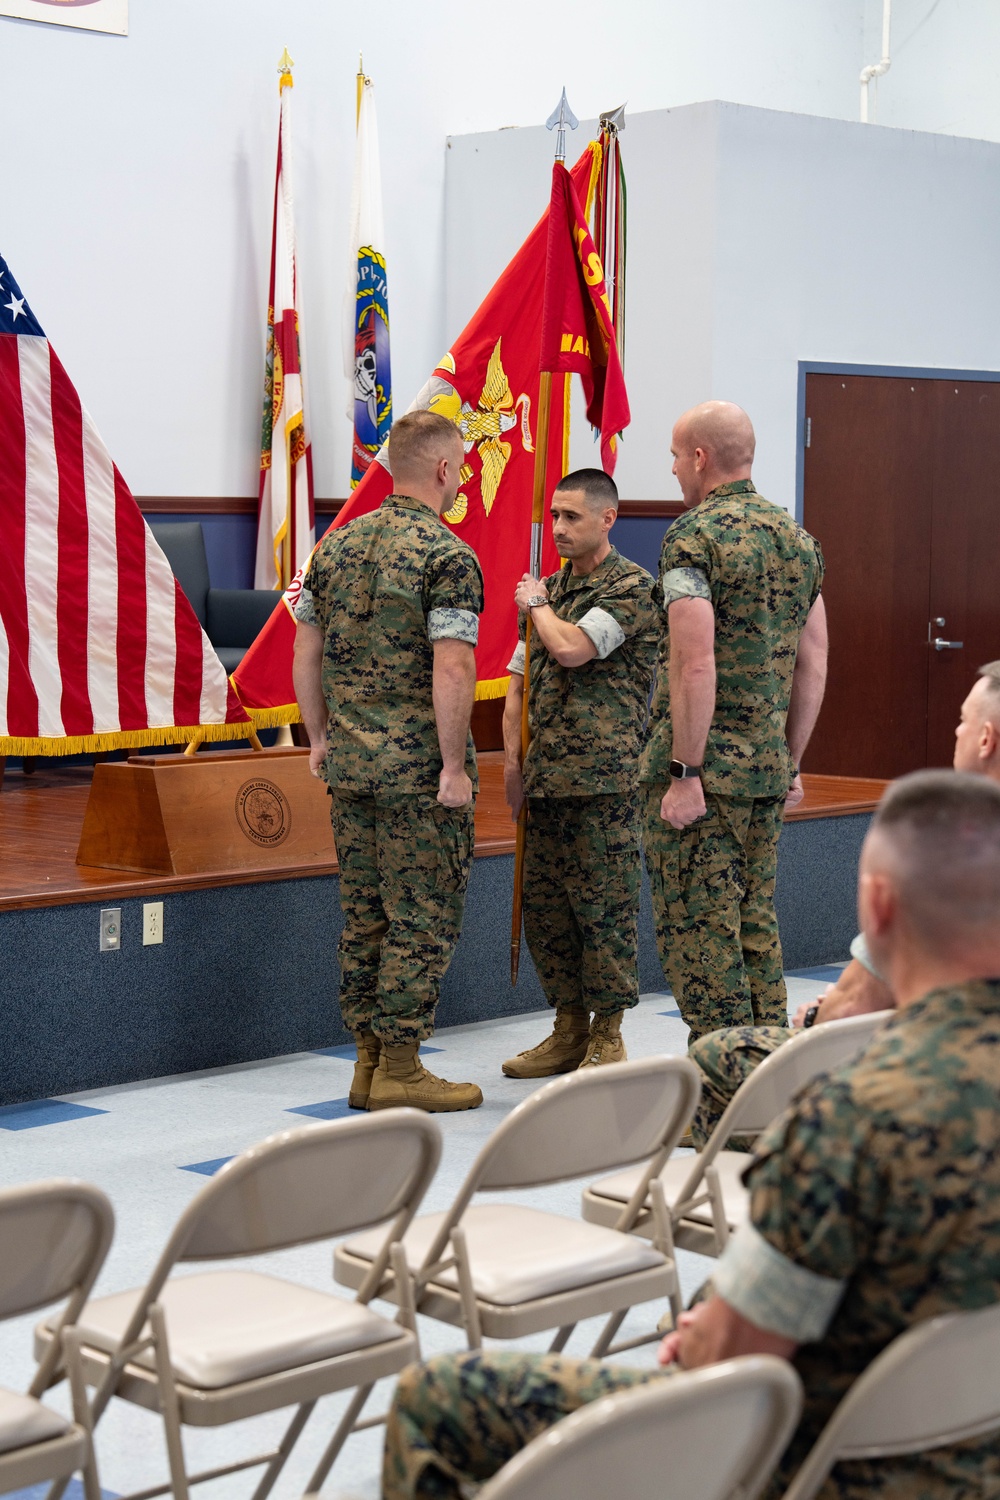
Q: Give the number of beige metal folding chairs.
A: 6